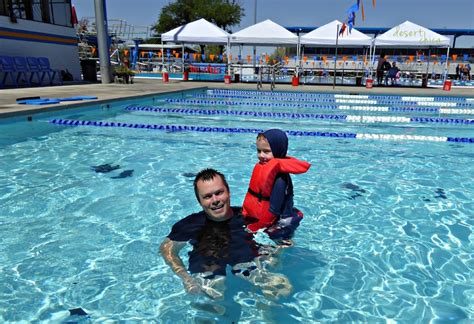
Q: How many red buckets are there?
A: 6